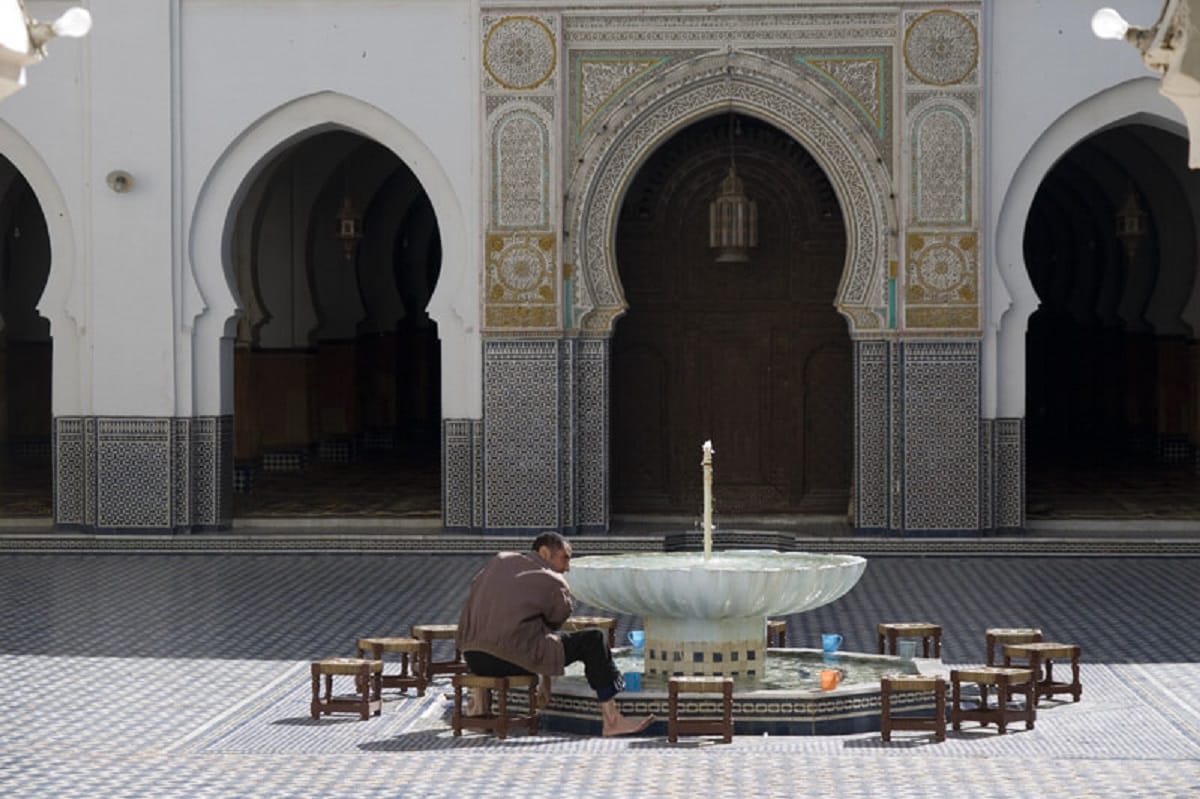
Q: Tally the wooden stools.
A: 12